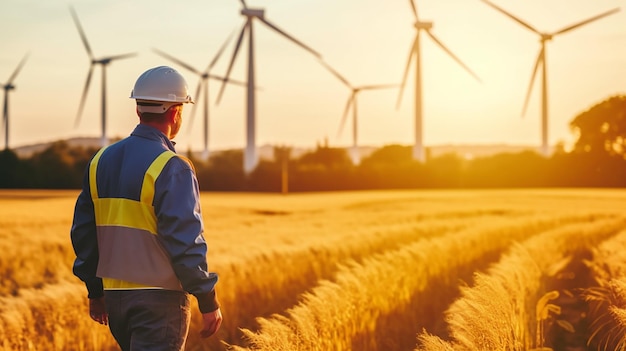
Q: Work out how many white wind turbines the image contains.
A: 7